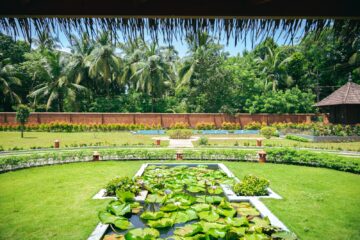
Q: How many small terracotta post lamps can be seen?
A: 6